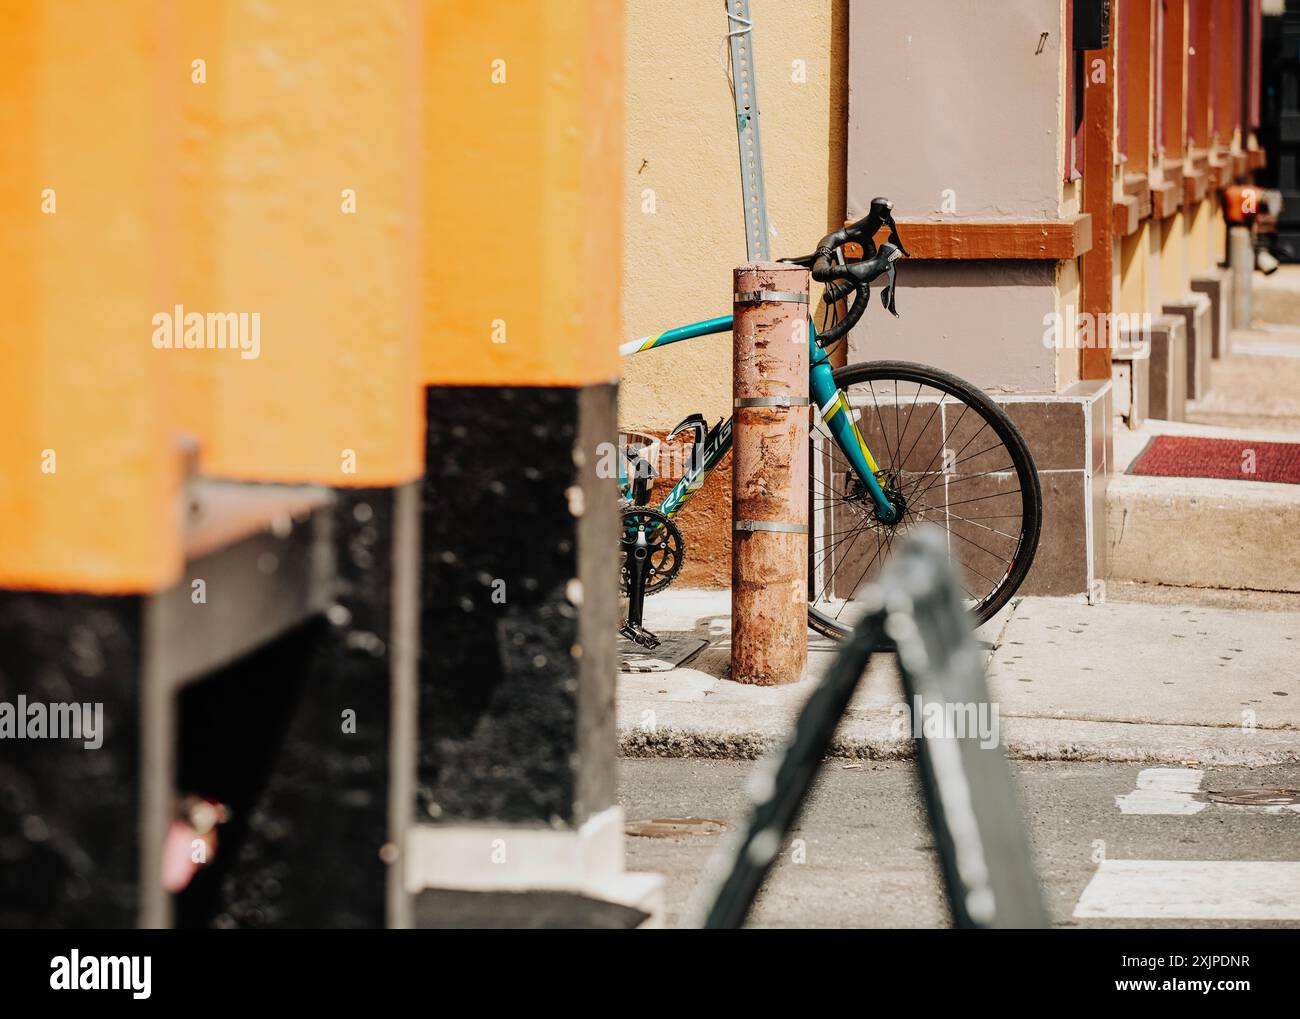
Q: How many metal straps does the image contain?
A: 3